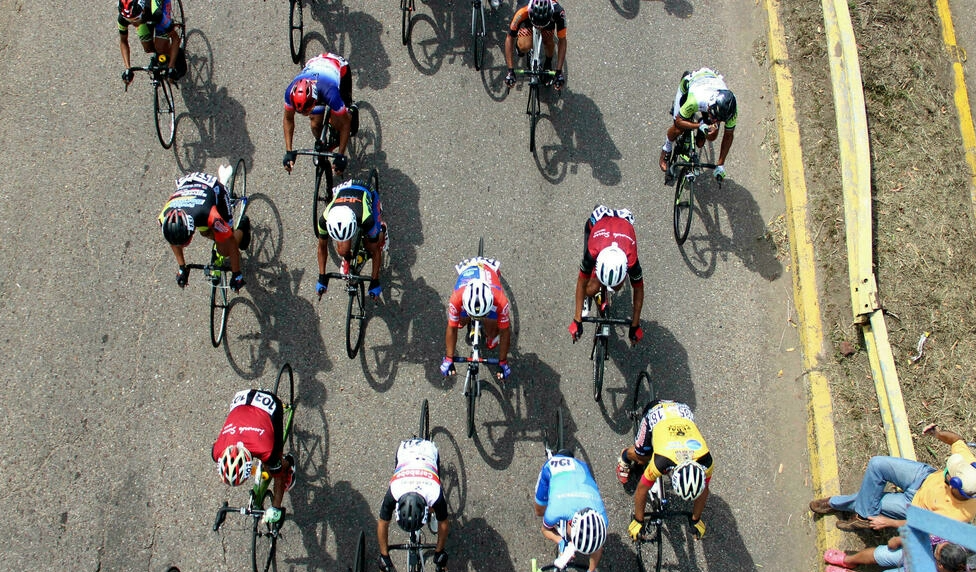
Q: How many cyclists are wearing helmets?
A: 12